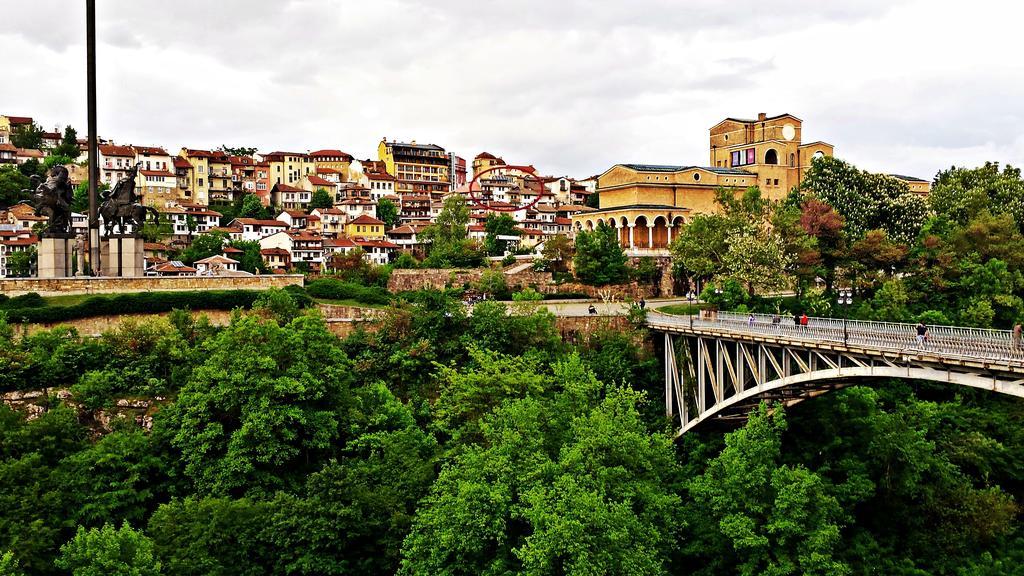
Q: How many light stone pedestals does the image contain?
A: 2